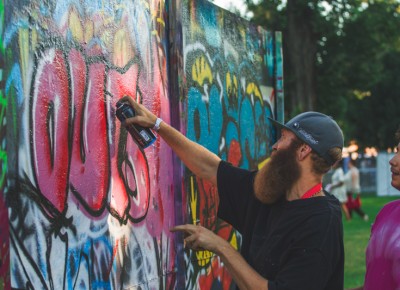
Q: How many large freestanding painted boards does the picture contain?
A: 2